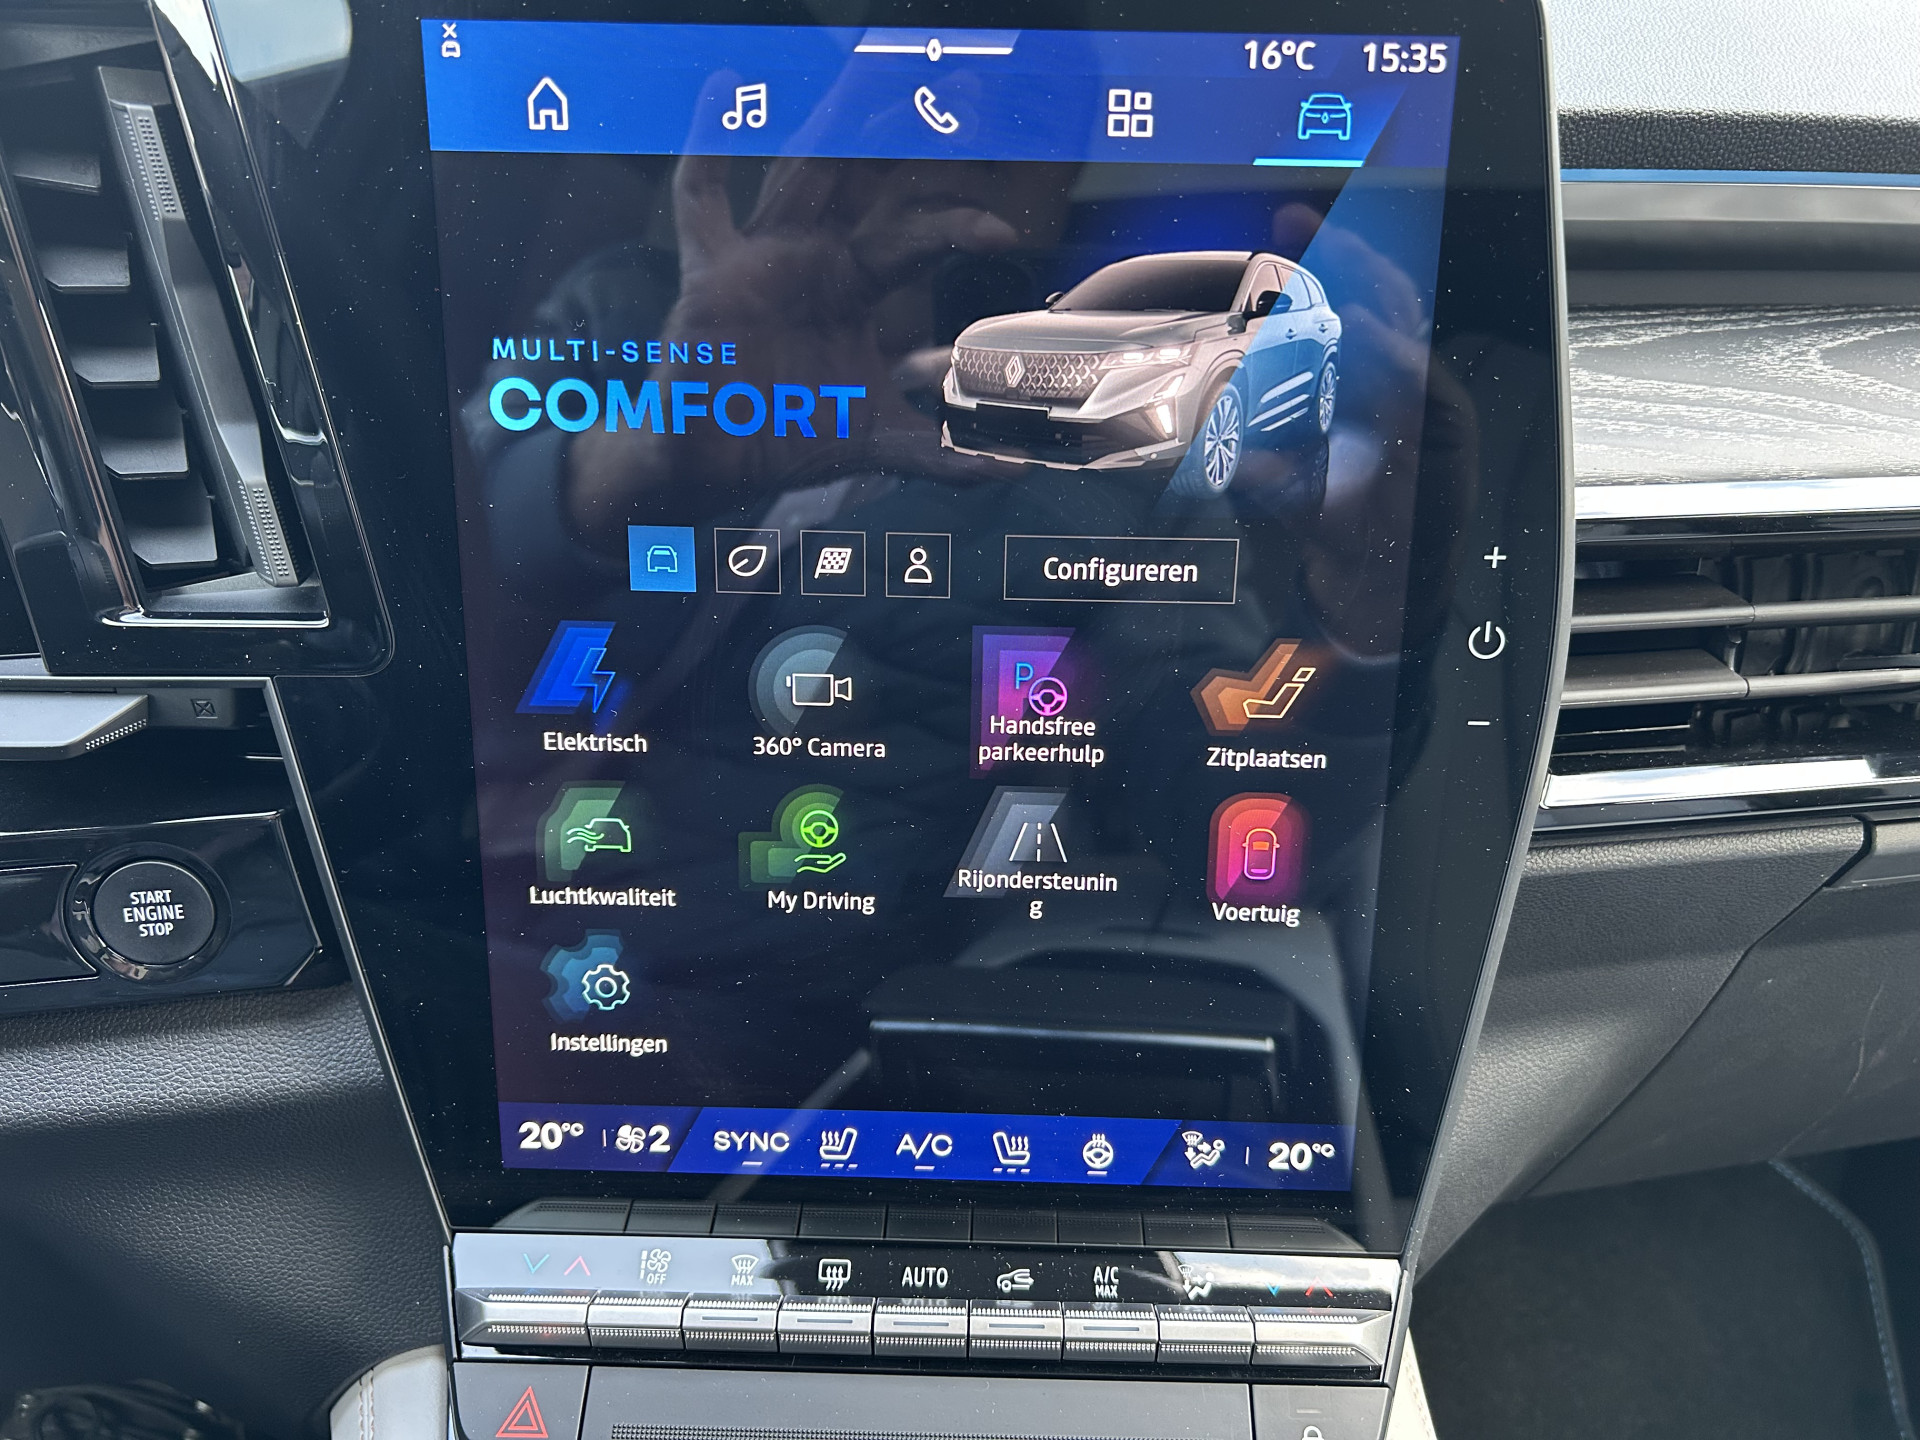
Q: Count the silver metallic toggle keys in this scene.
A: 9